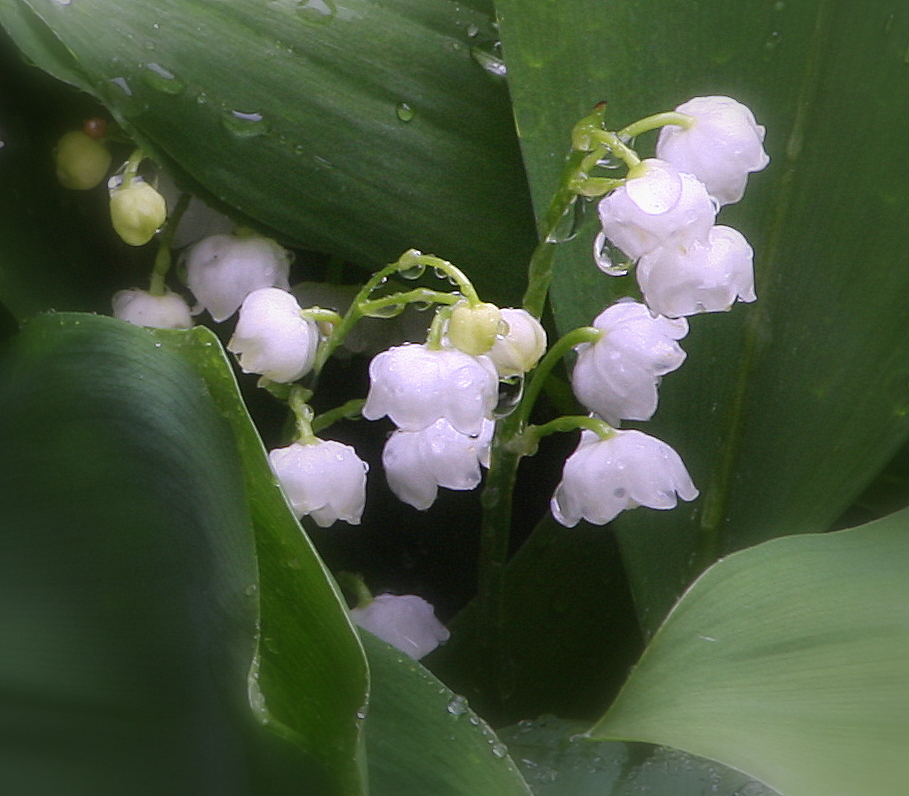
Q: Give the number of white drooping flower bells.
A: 13